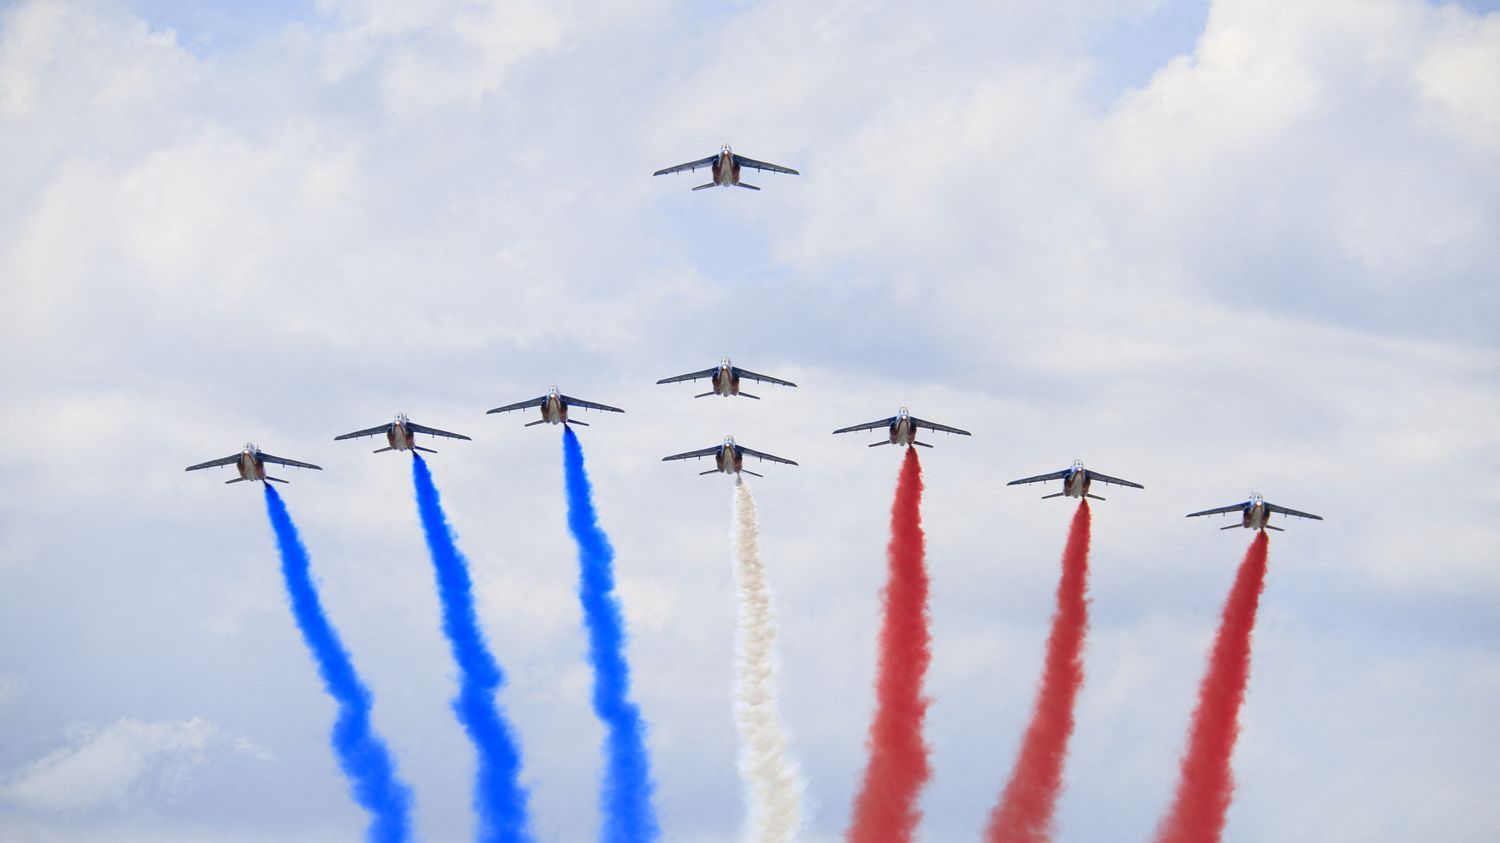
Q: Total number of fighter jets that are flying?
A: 9